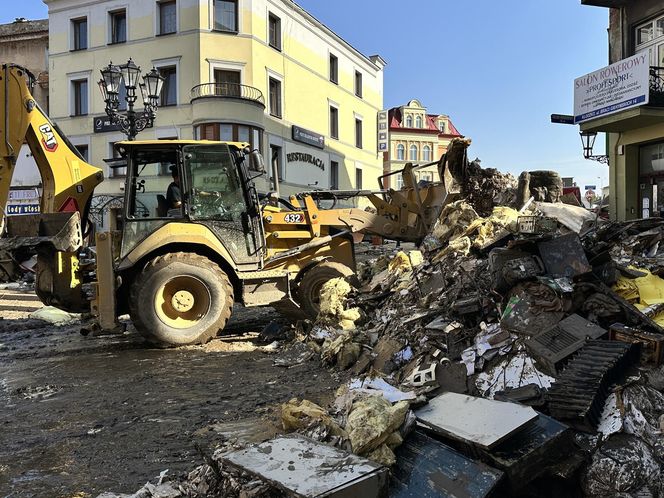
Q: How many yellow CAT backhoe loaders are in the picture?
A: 1